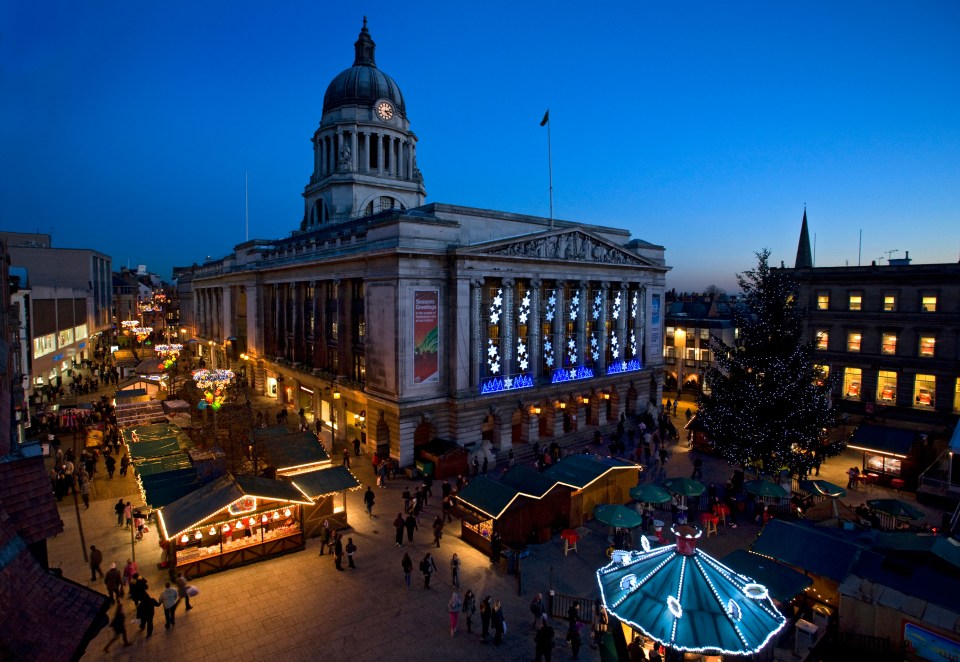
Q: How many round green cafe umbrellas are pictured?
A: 6